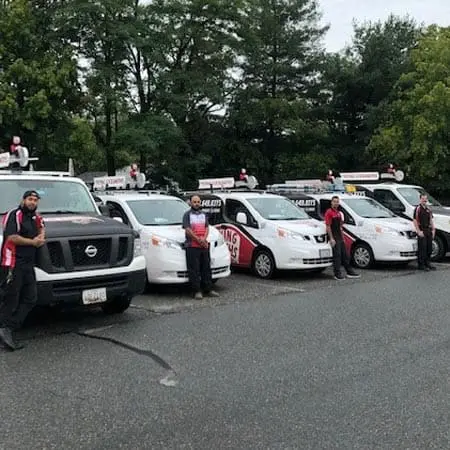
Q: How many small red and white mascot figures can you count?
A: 5